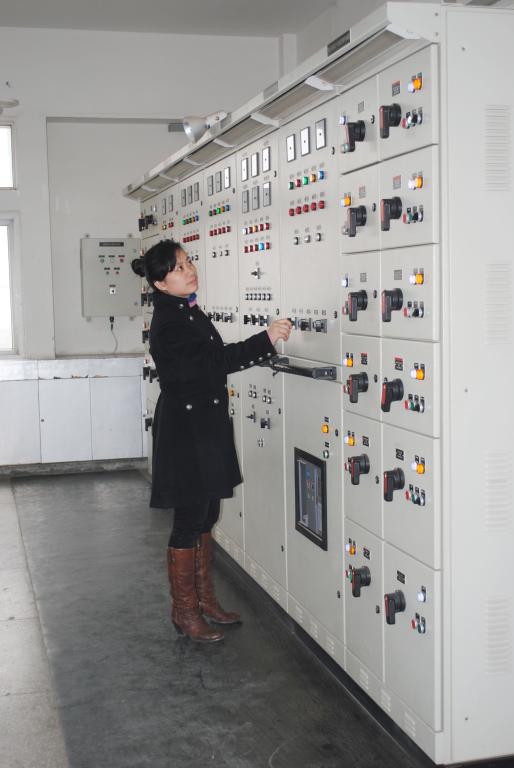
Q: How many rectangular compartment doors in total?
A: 12